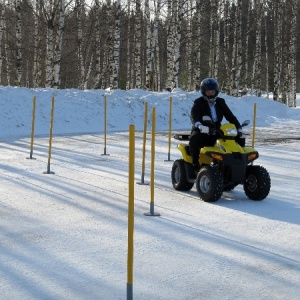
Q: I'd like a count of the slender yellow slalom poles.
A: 8